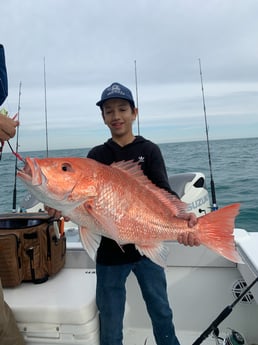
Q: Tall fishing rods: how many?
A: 4